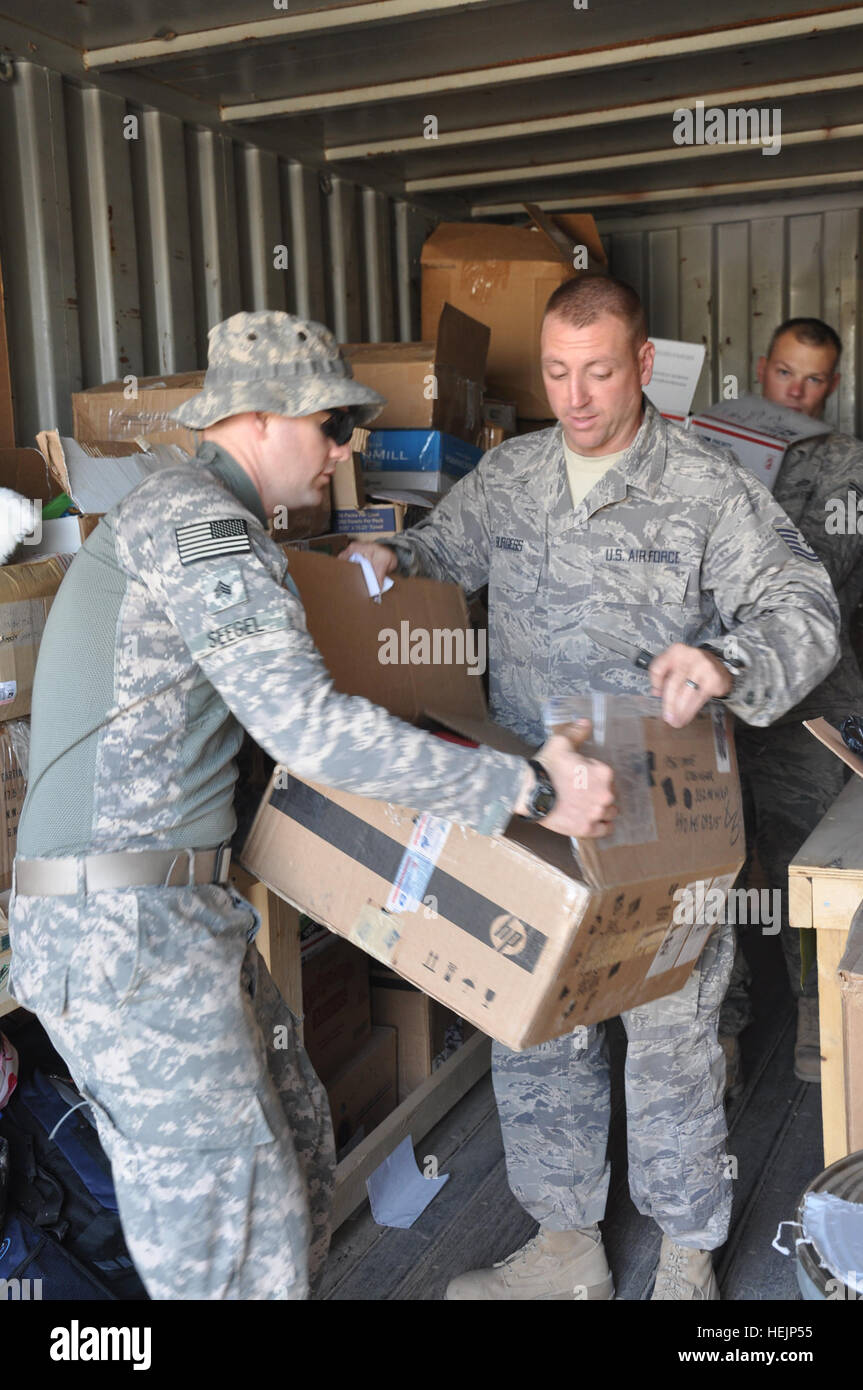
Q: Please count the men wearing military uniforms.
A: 3